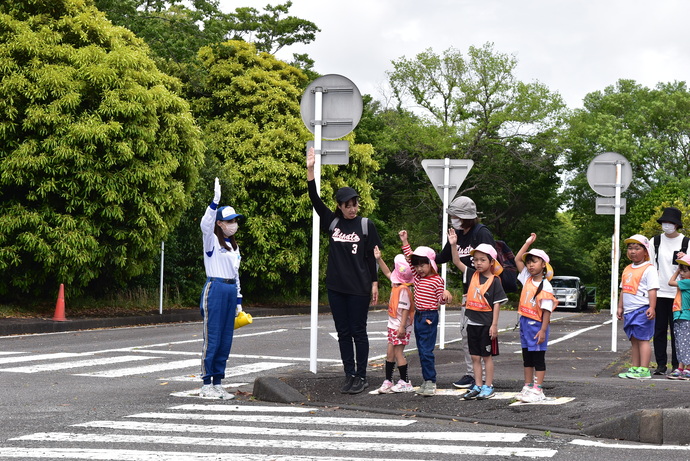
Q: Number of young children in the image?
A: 6